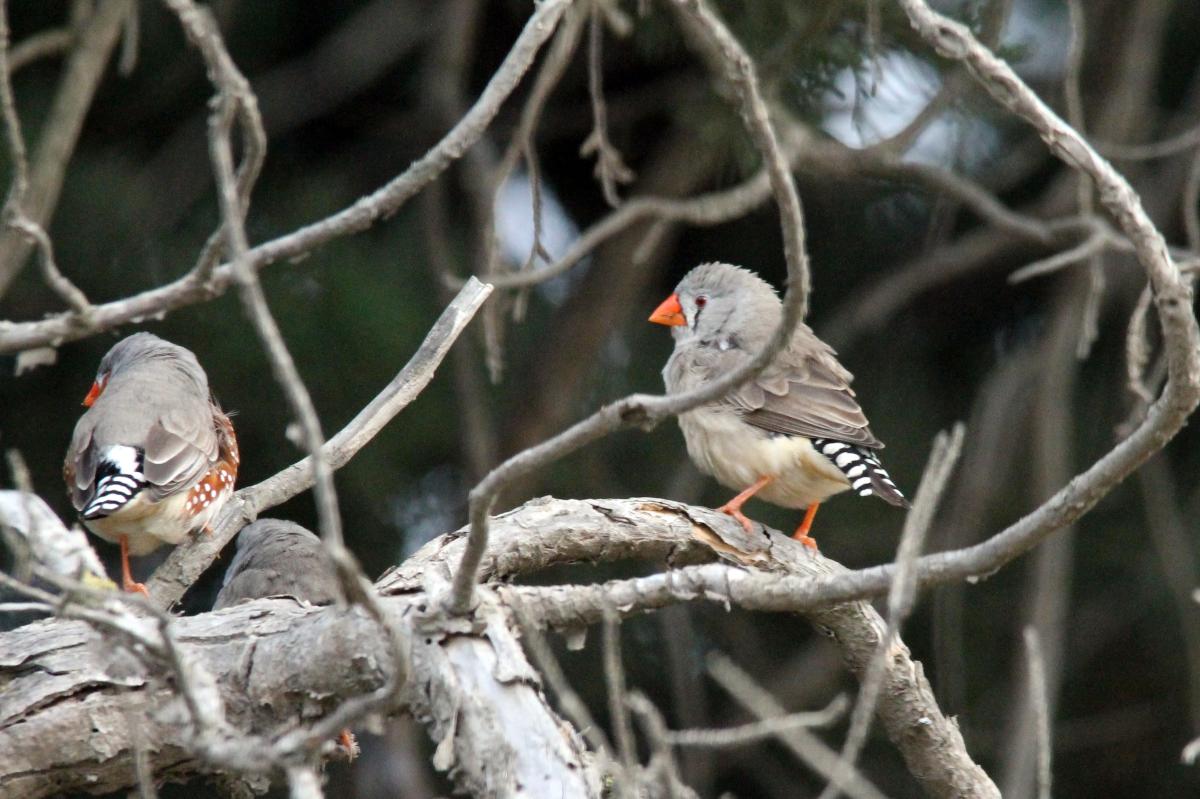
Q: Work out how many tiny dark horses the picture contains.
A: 0